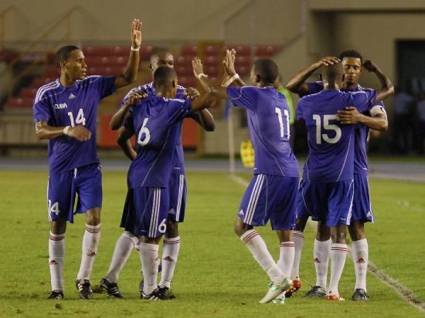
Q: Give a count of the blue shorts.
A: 6